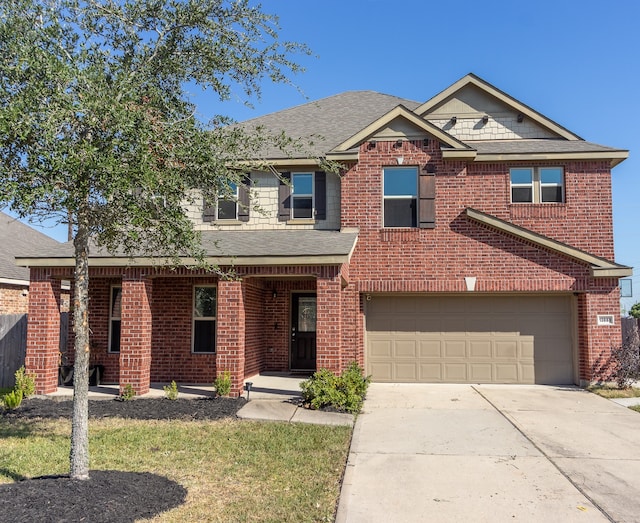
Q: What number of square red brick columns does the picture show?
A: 4